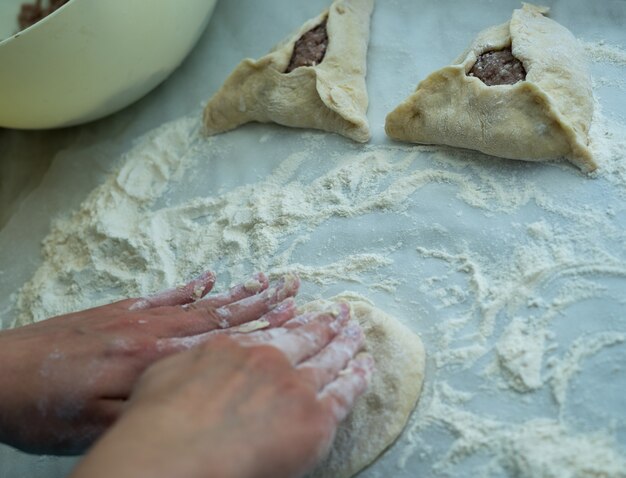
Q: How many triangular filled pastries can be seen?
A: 2